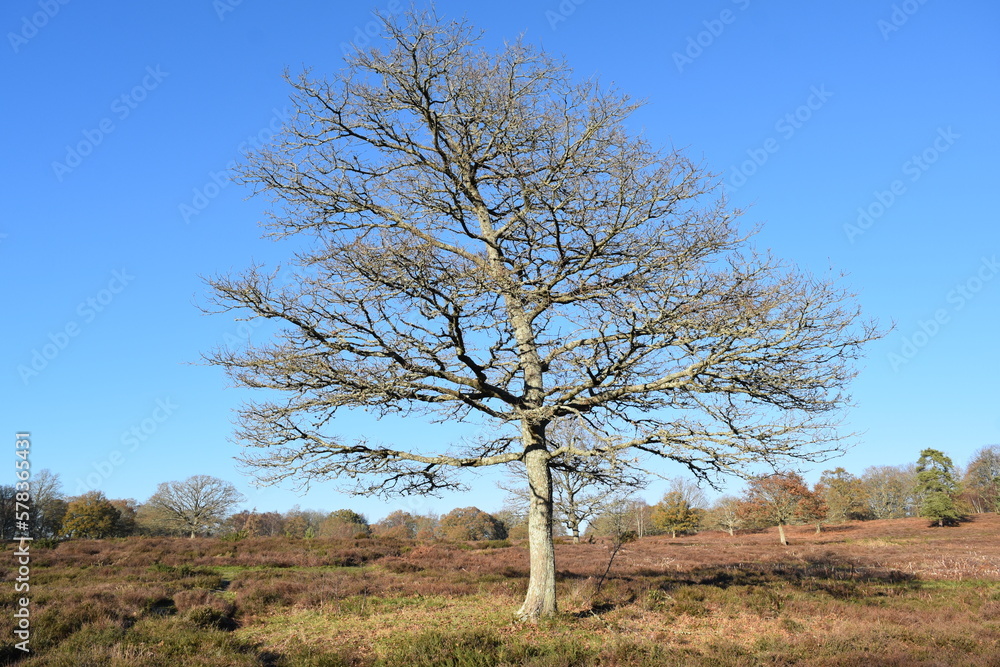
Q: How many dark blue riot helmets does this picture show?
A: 0